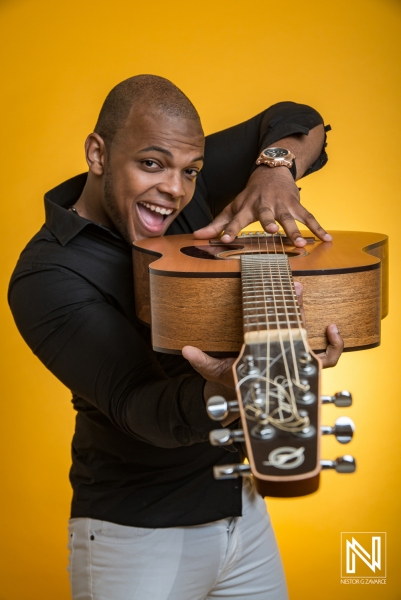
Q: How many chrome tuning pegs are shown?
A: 6